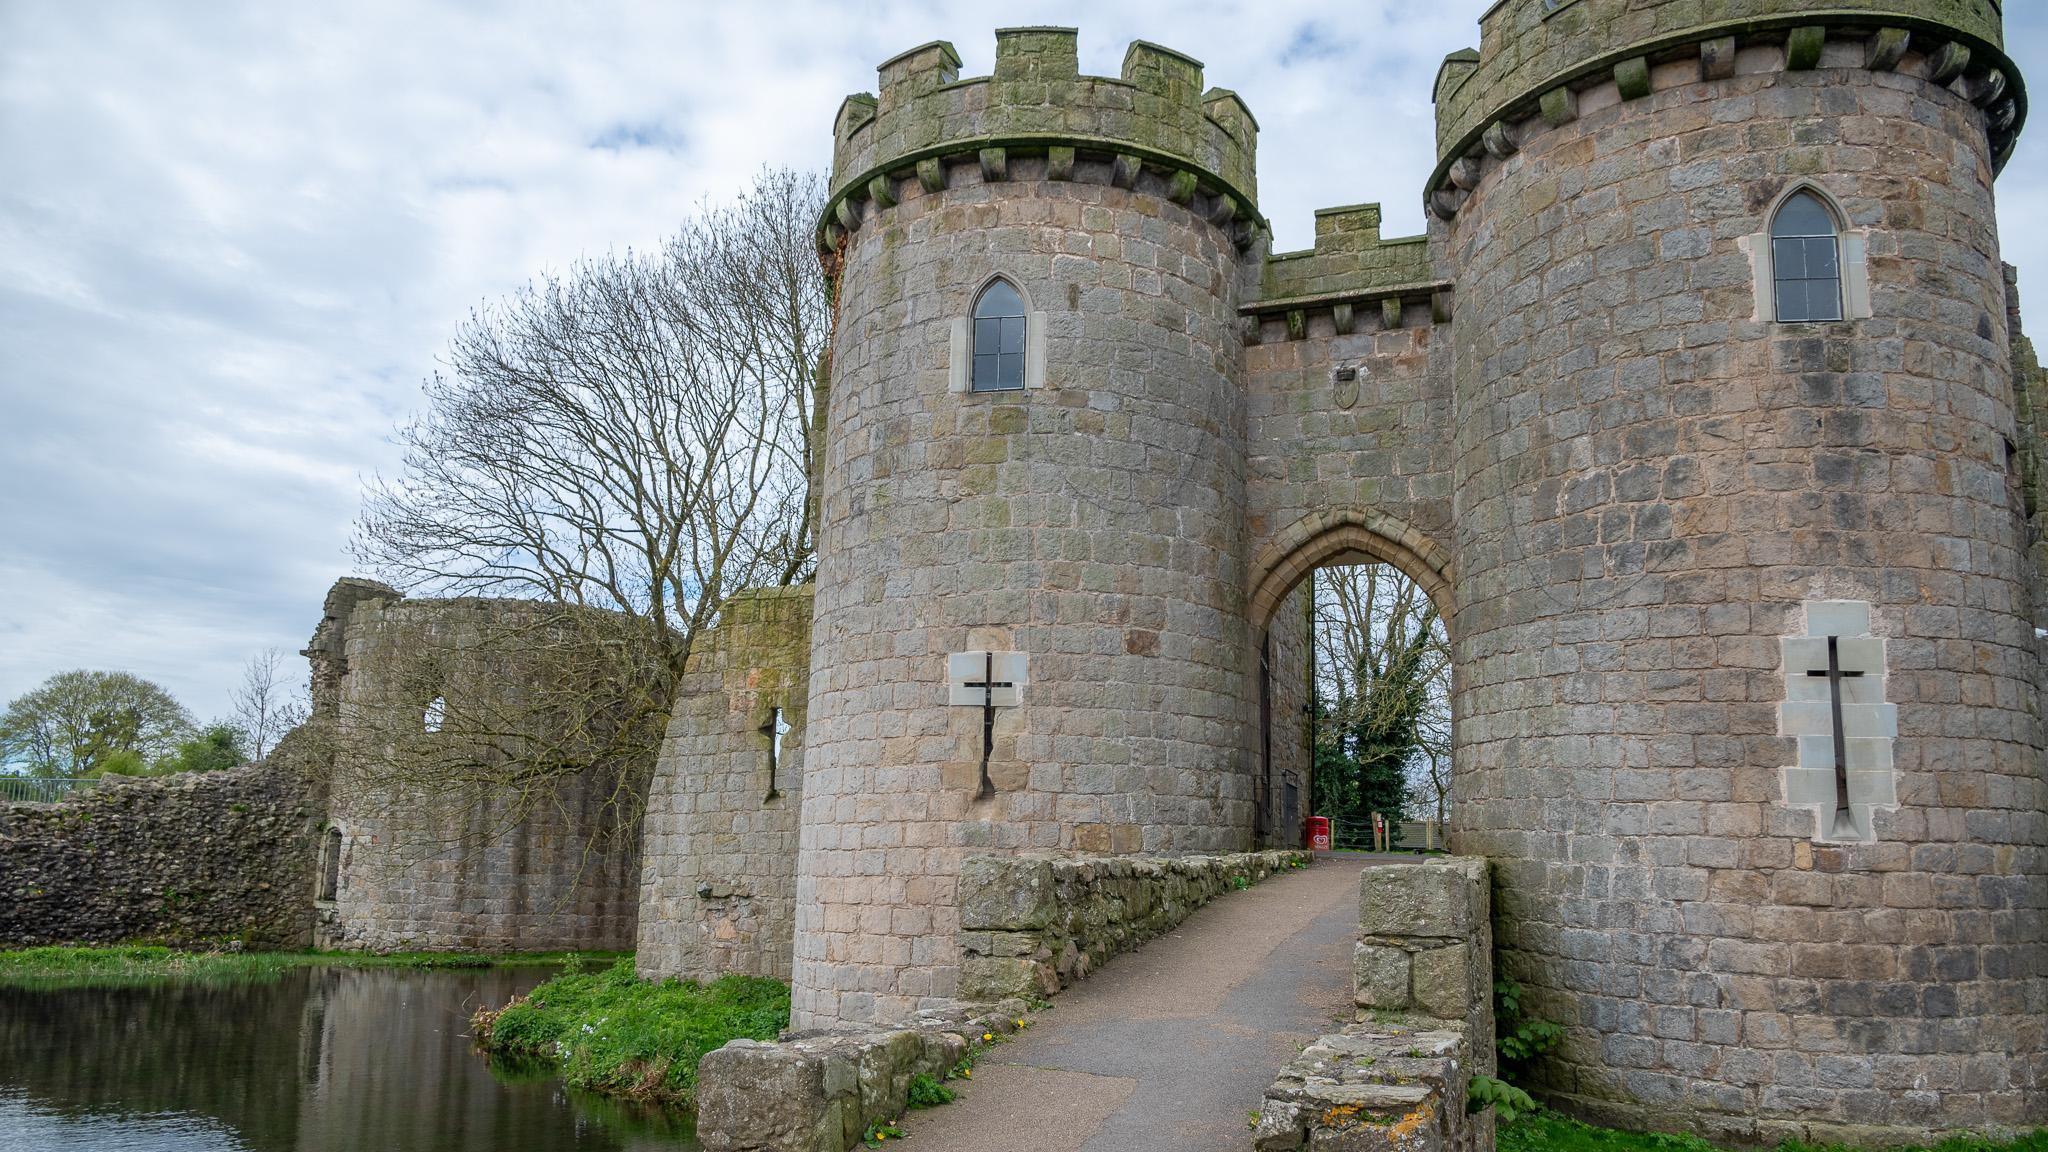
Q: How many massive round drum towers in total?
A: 2